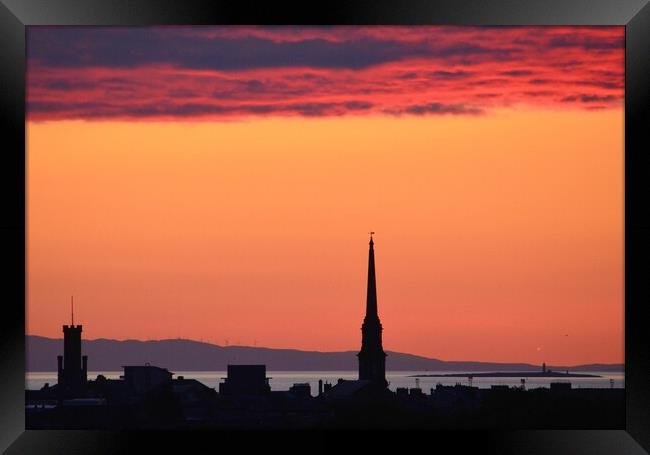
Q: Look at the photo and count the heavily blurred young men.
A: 0